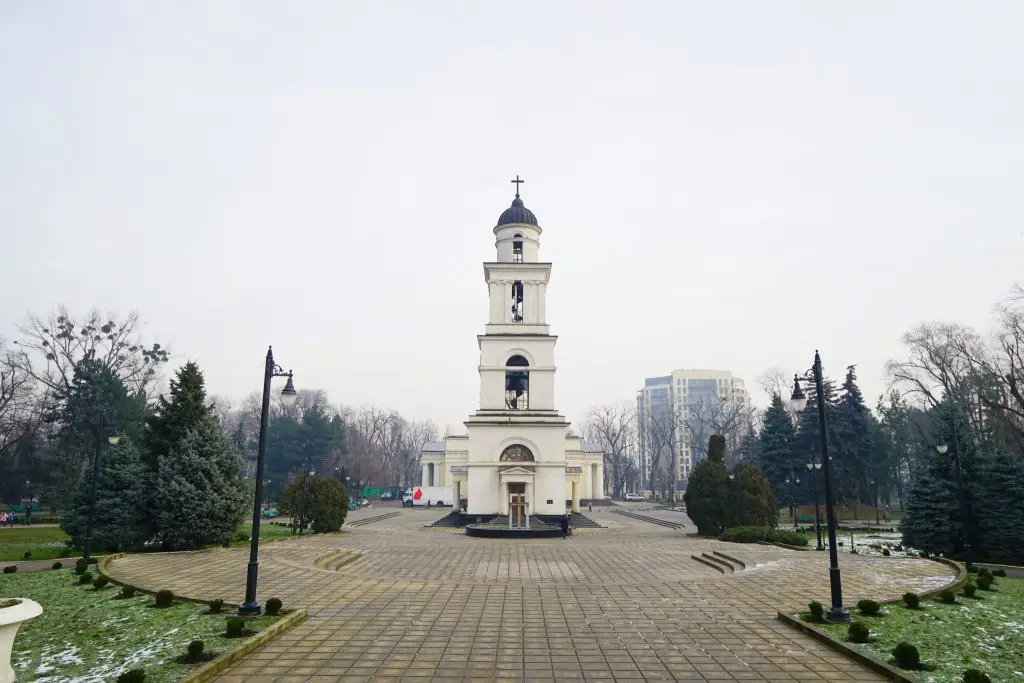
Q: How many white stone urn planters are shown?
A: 1